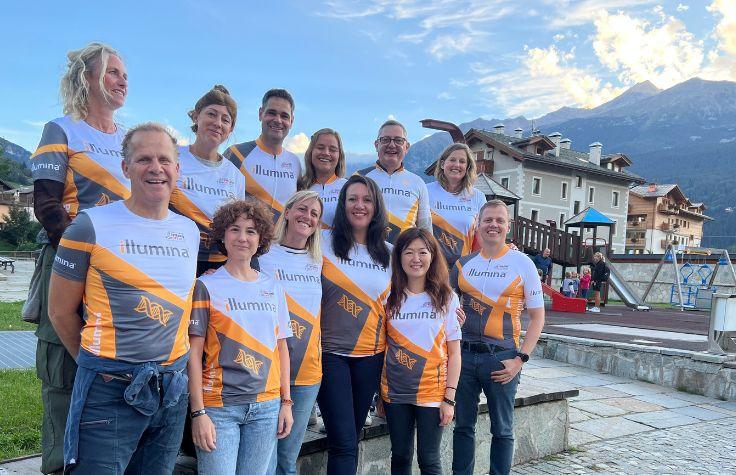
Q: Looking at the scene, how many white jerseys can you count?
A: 12